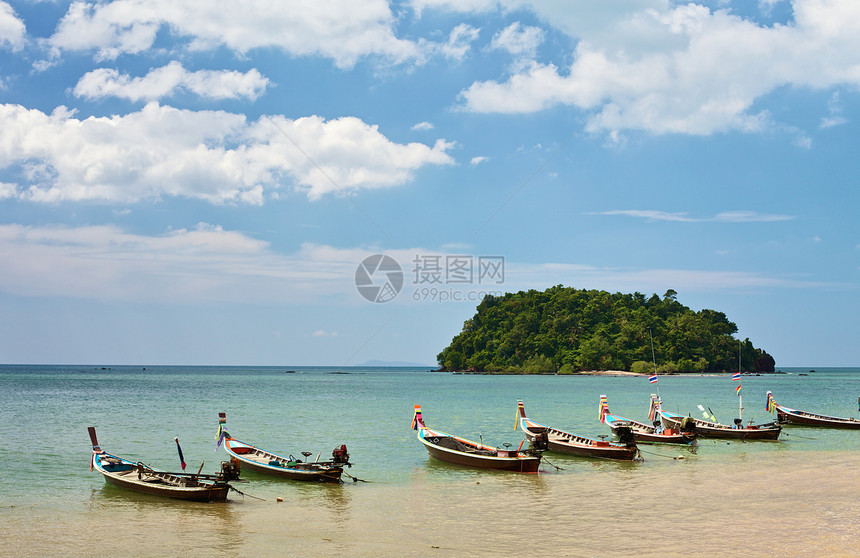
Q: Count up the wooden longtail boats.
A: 7